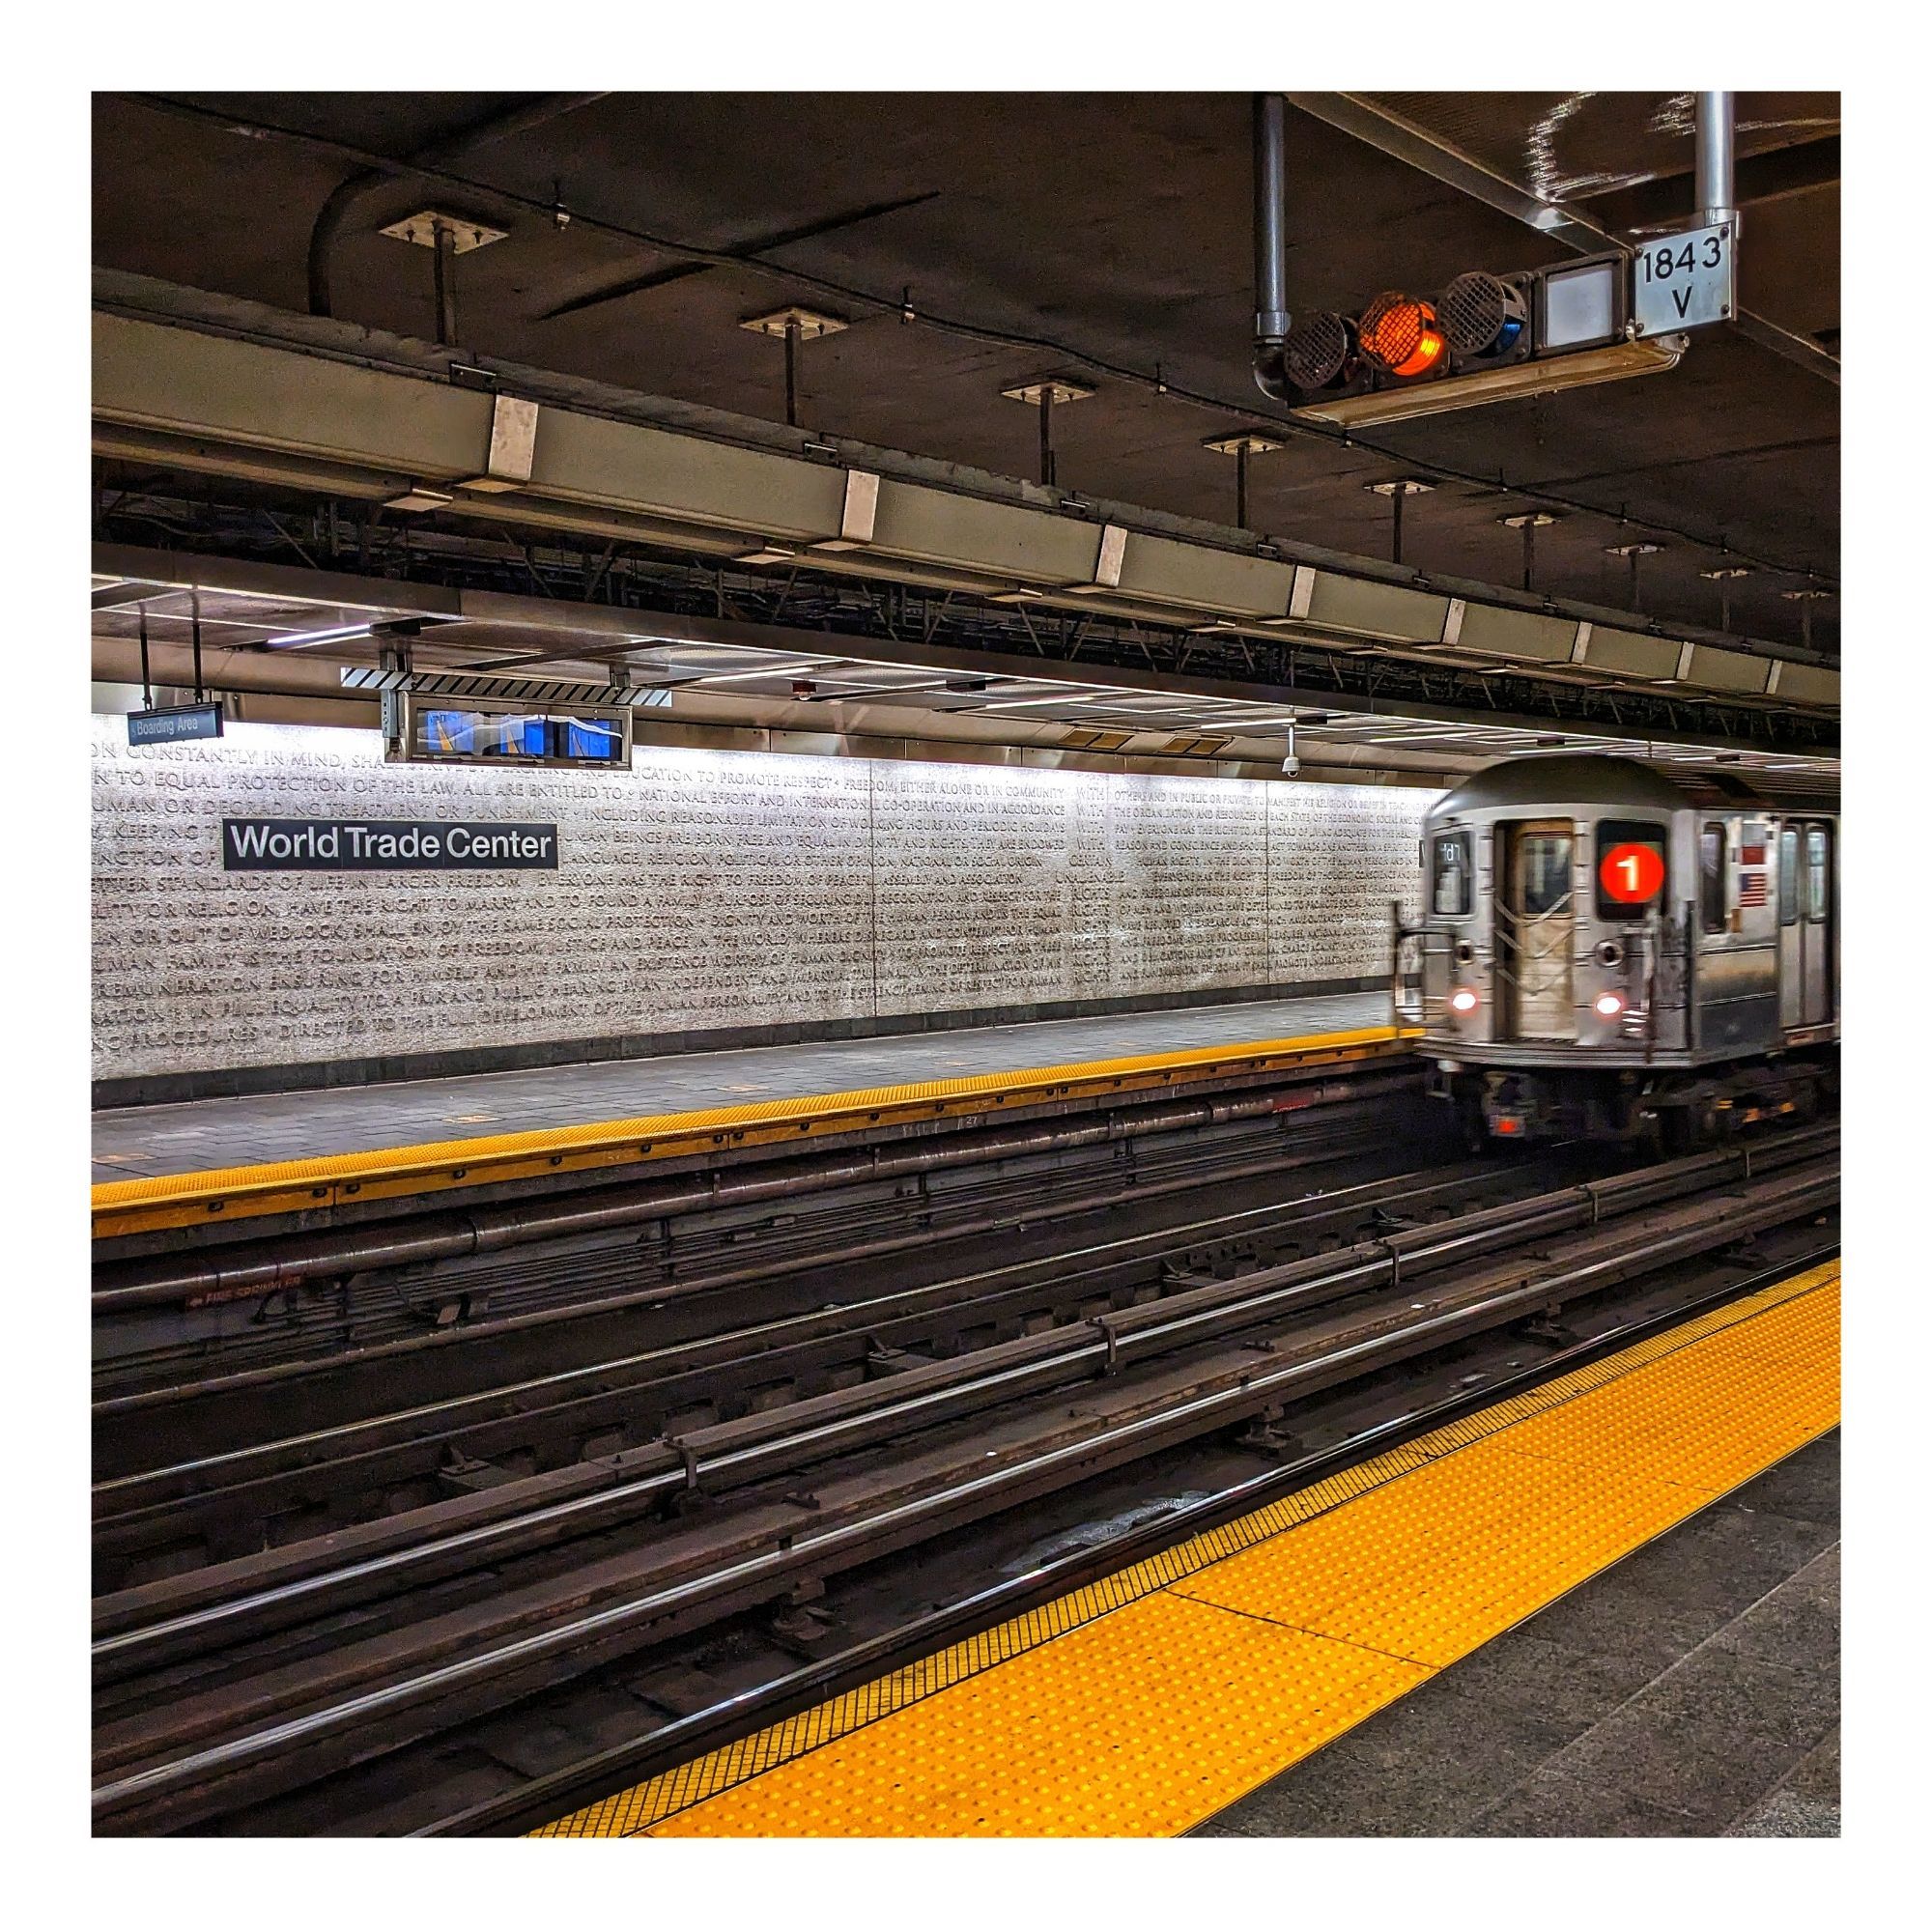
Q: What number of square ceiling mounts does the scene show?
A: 9